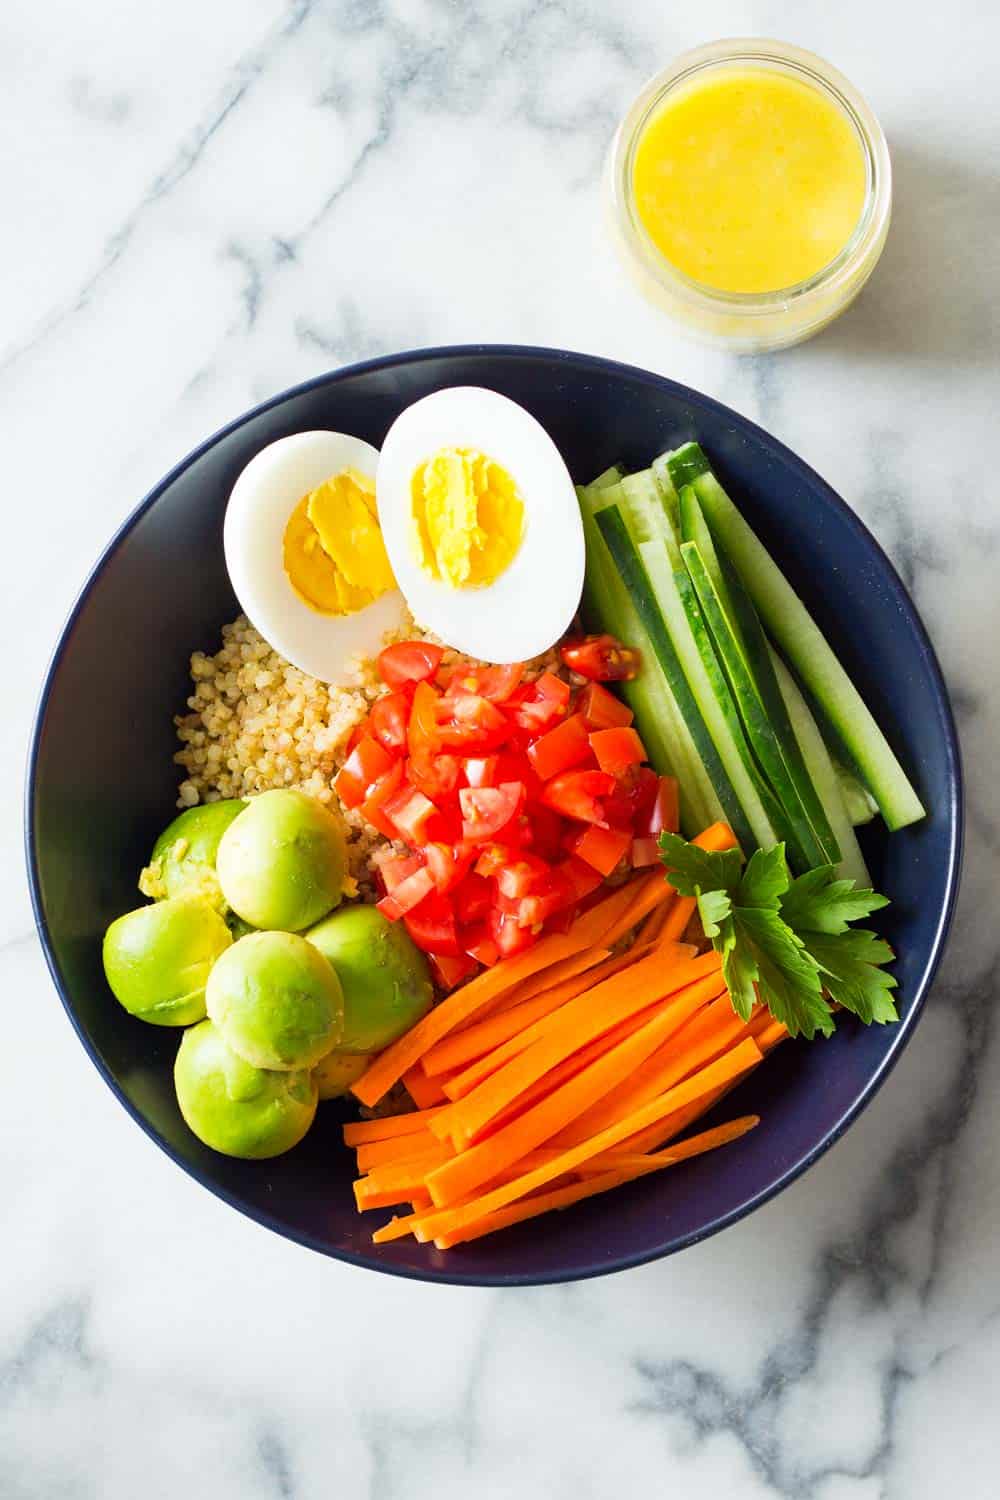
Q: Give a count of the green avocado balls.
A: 6